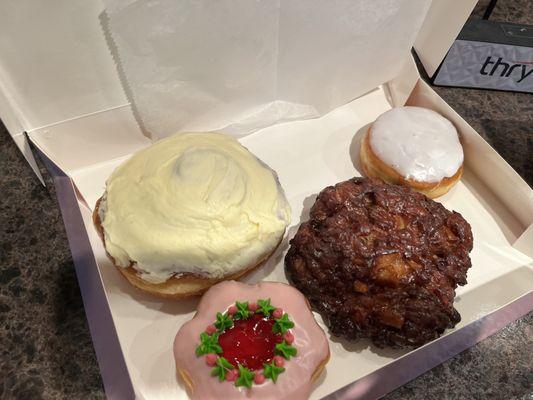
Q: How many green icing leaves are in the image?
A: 9